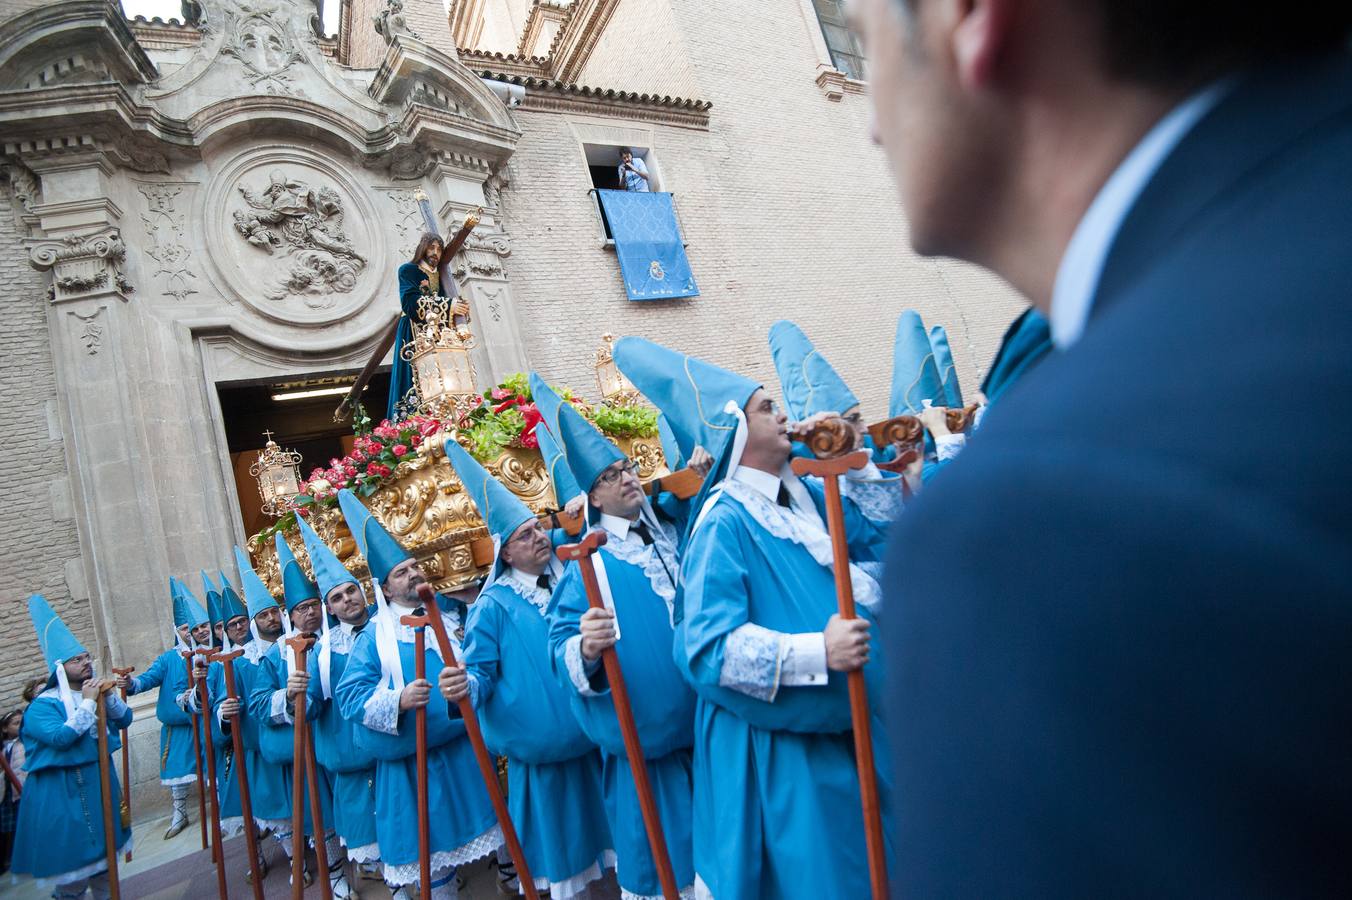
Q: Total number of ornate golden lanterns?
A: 3